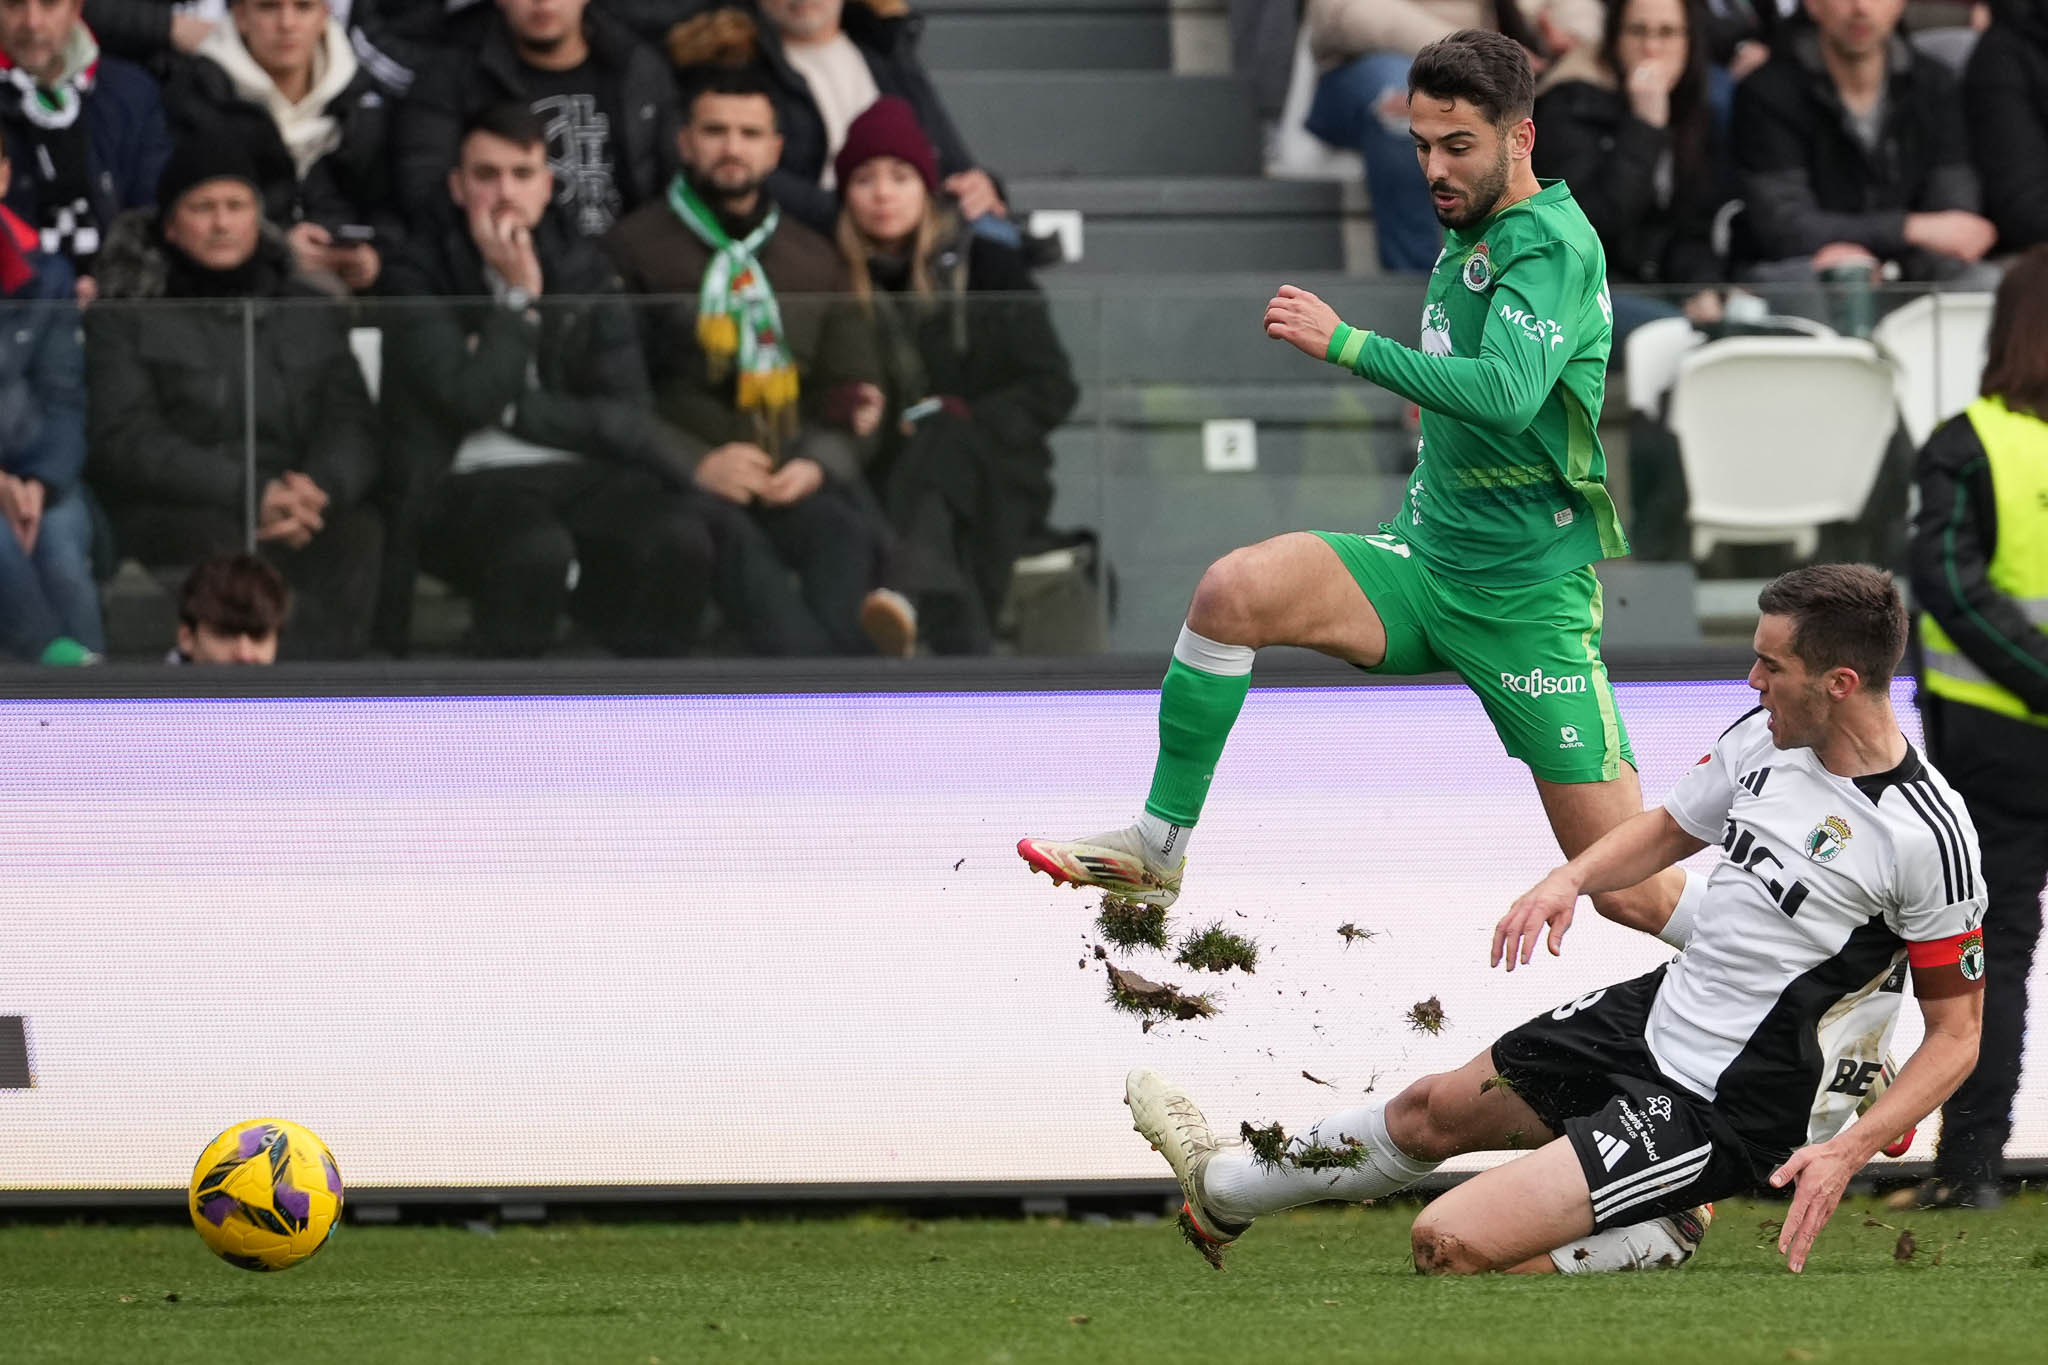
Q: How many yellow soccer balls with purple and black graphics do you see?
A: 1